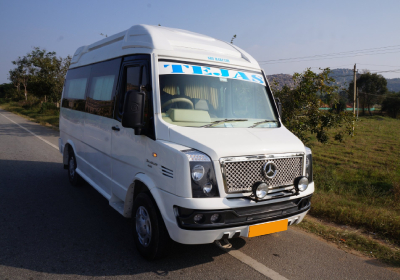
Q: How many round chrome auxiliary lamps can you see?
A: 2